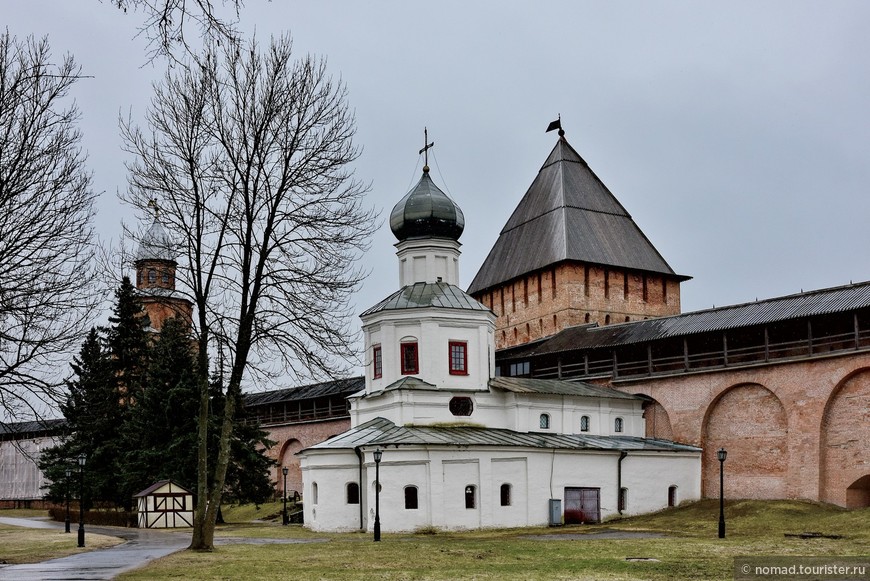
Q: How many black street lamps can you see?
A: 5